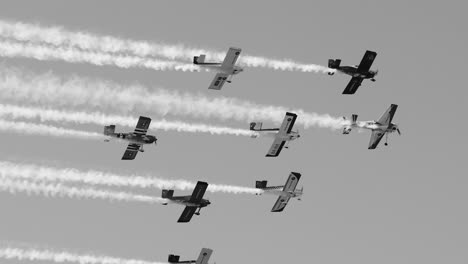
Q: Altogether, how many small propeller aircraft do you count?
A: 8